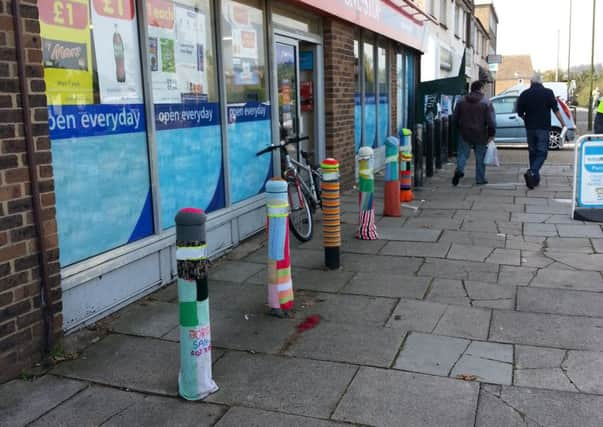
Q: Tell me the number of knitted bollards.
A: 6